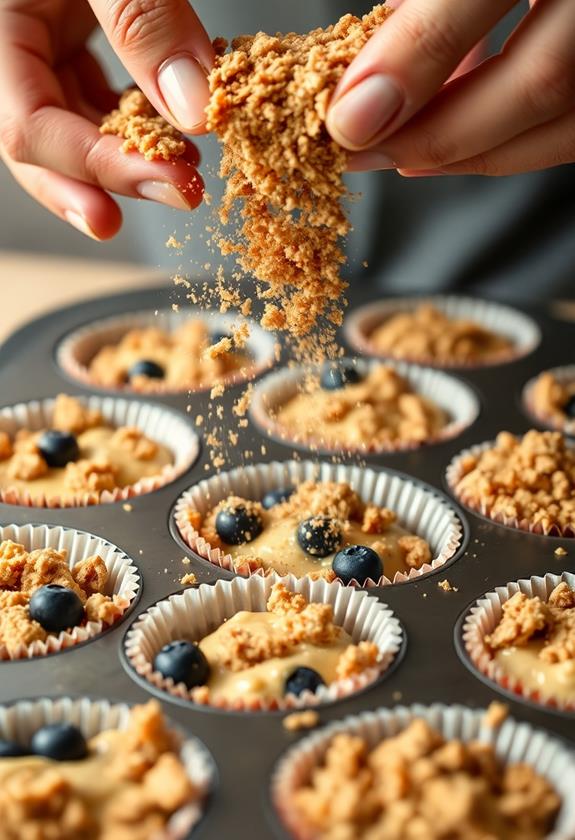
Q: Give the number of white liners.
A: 12